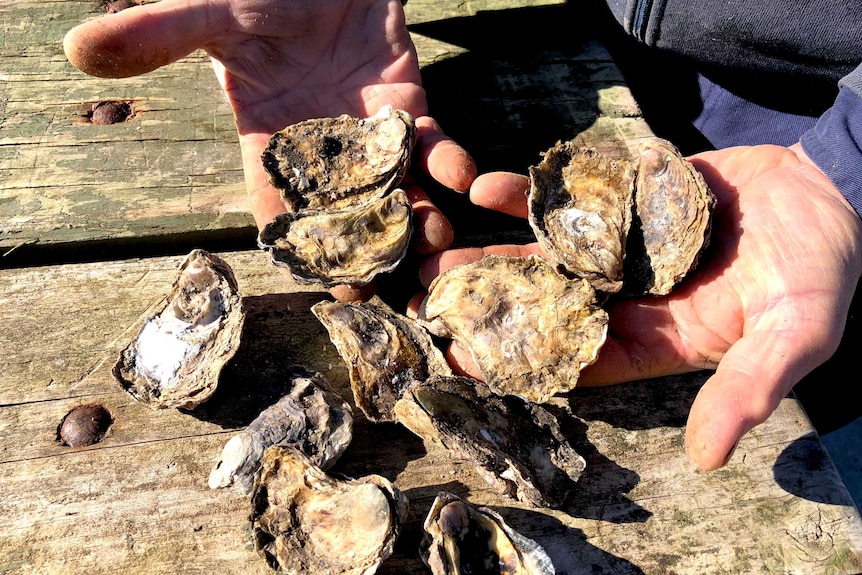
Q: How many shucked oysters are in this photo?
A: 0